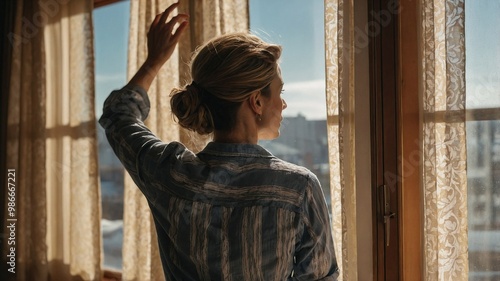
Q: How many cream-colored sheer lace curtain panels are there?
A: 4